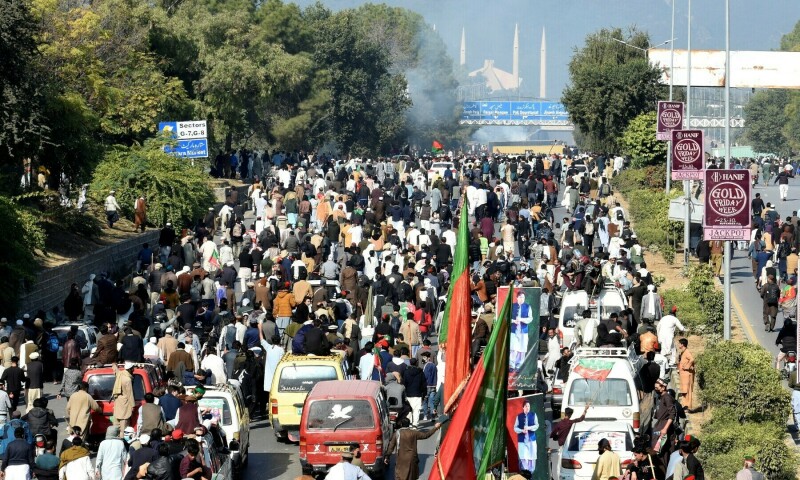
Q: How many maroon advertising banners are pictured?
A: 3